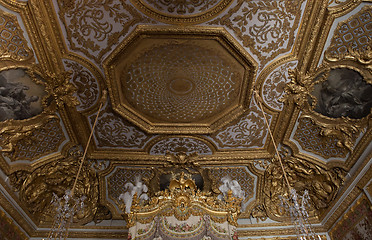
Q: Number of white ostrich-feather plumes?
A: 2